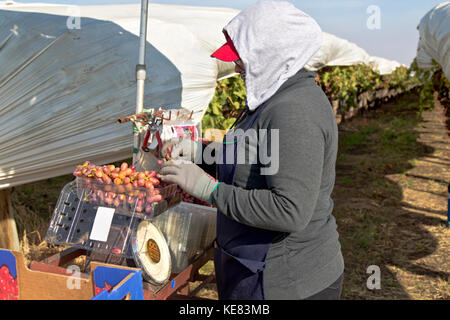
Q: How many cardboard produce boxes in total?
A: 1